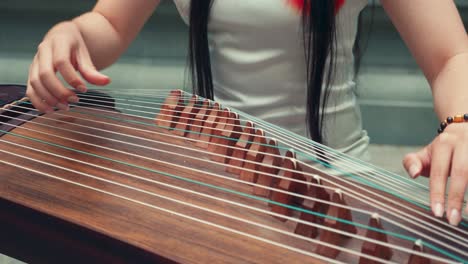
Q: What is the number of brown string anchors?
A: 15